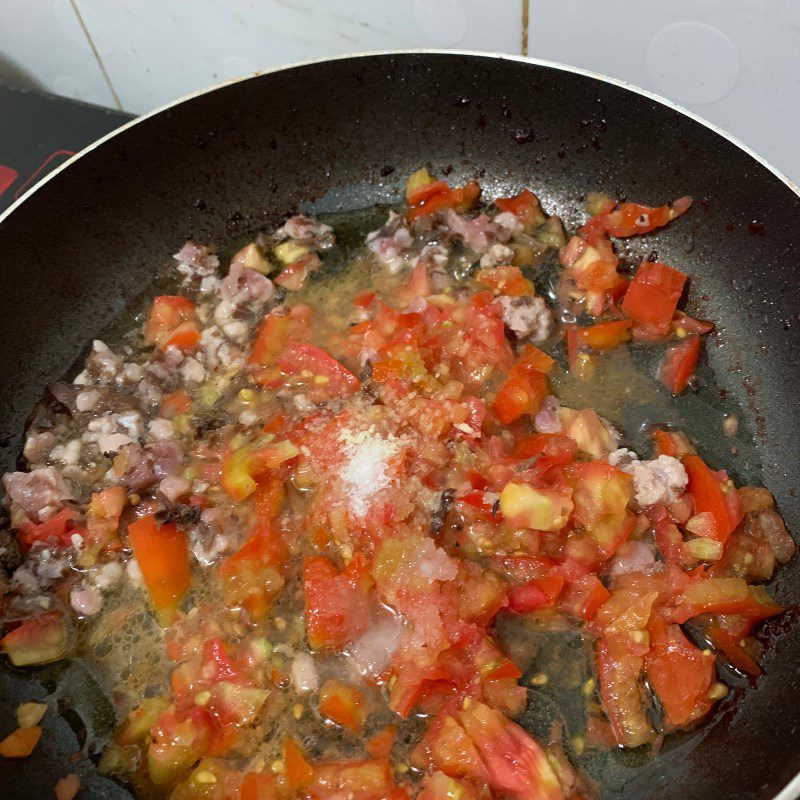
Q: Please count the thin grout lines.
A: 2